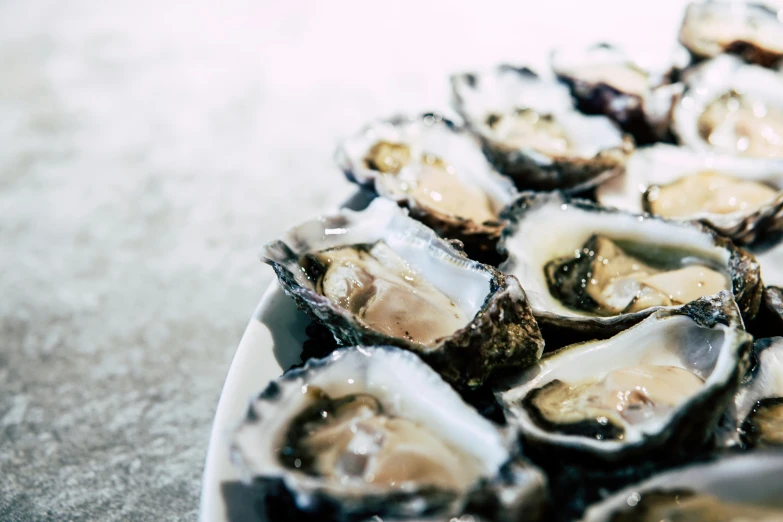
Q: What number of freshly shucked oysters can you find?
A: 12